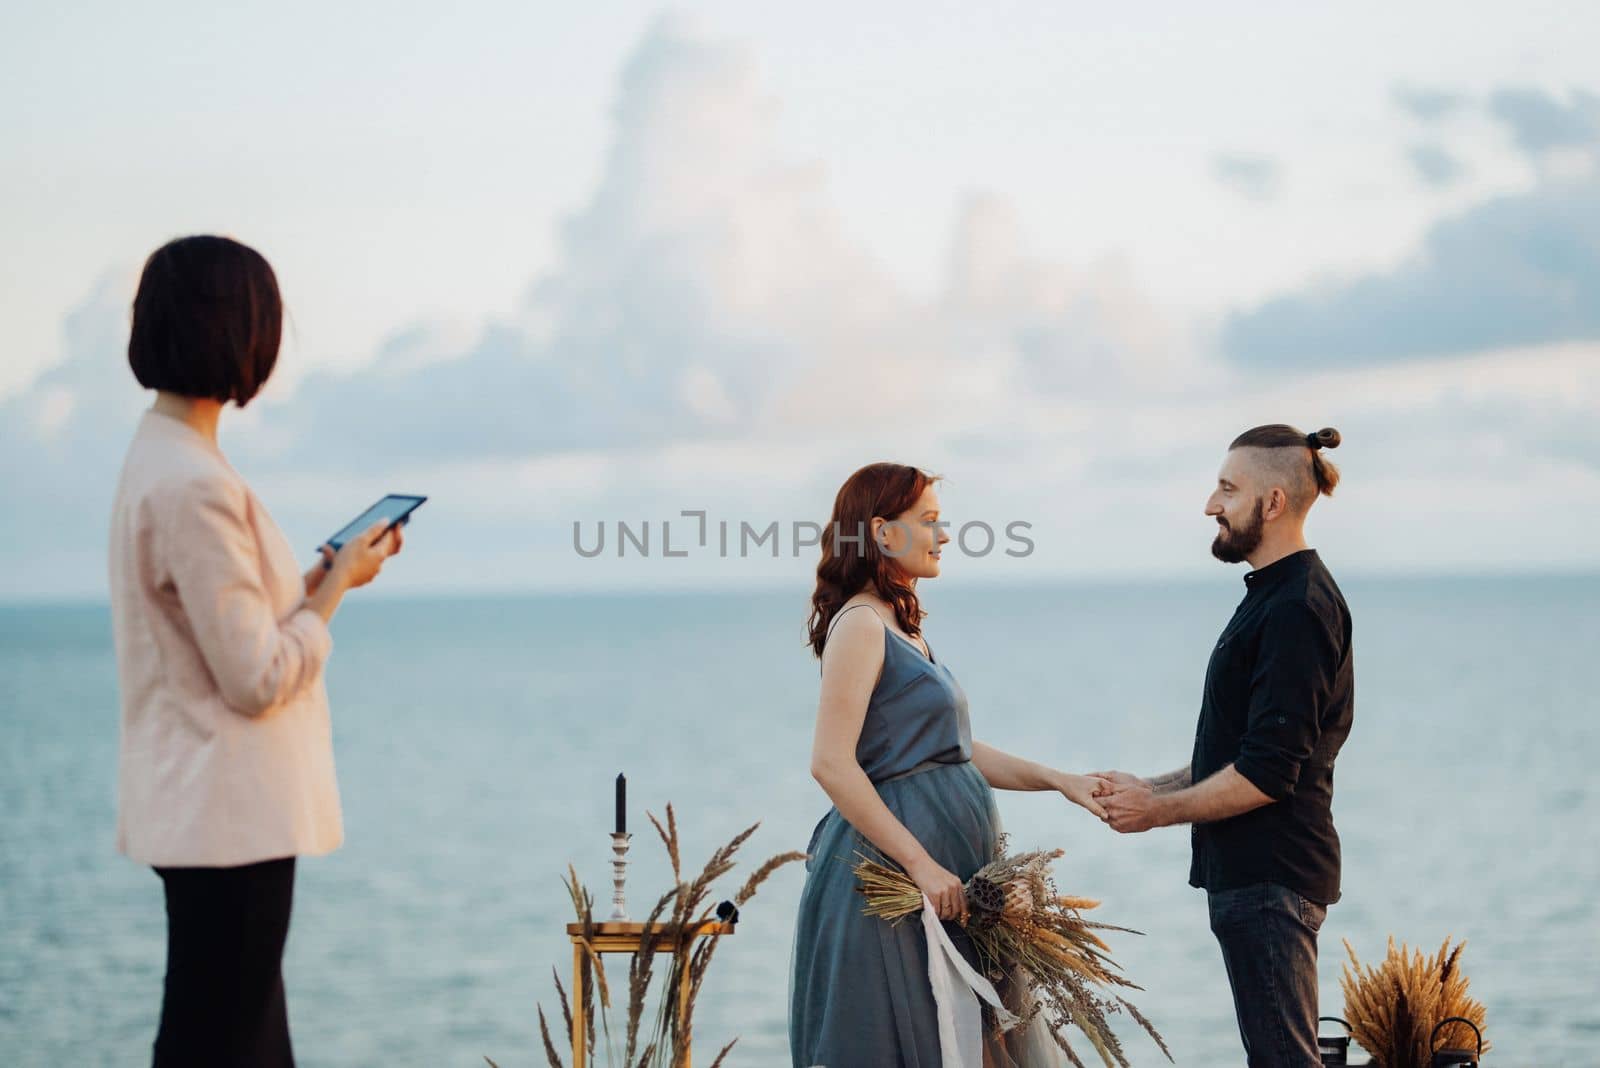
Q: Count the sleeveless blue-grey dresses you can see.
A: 1